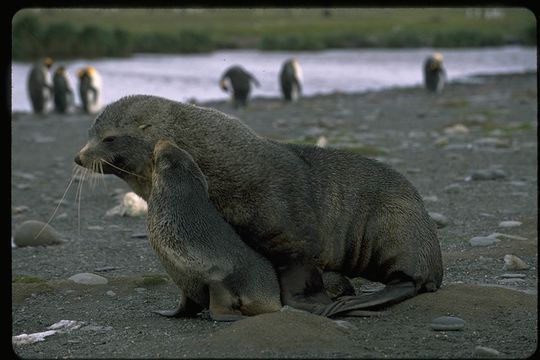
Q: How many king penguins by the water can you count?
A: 6